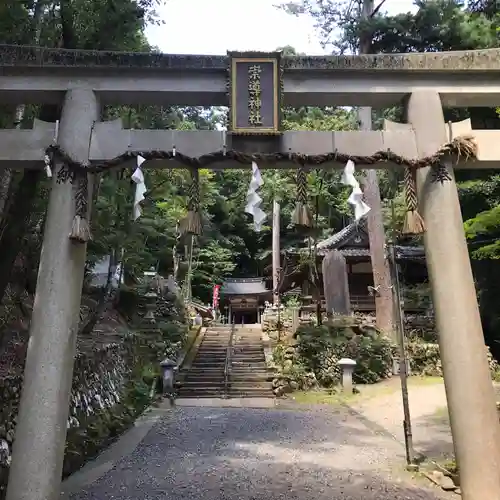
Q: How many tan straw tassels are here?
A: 4